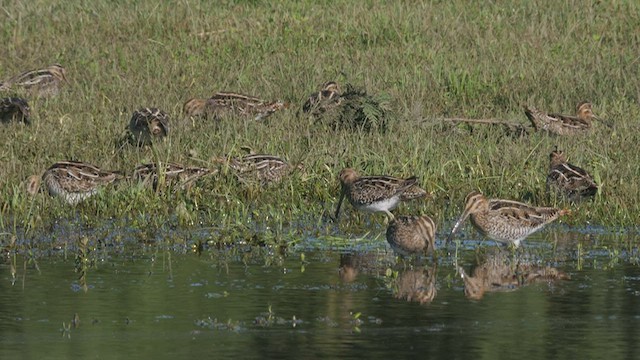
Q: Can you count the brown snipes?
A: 13